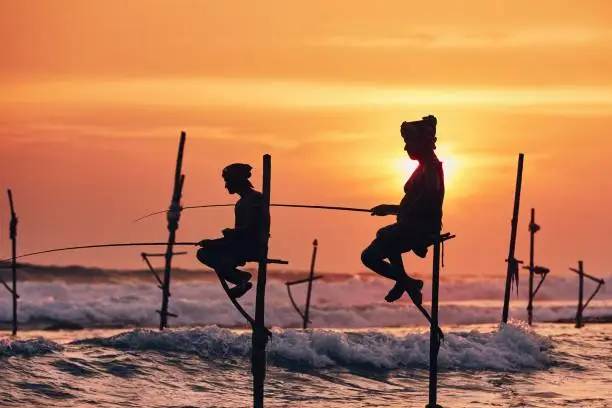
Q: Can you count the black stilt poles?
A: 8